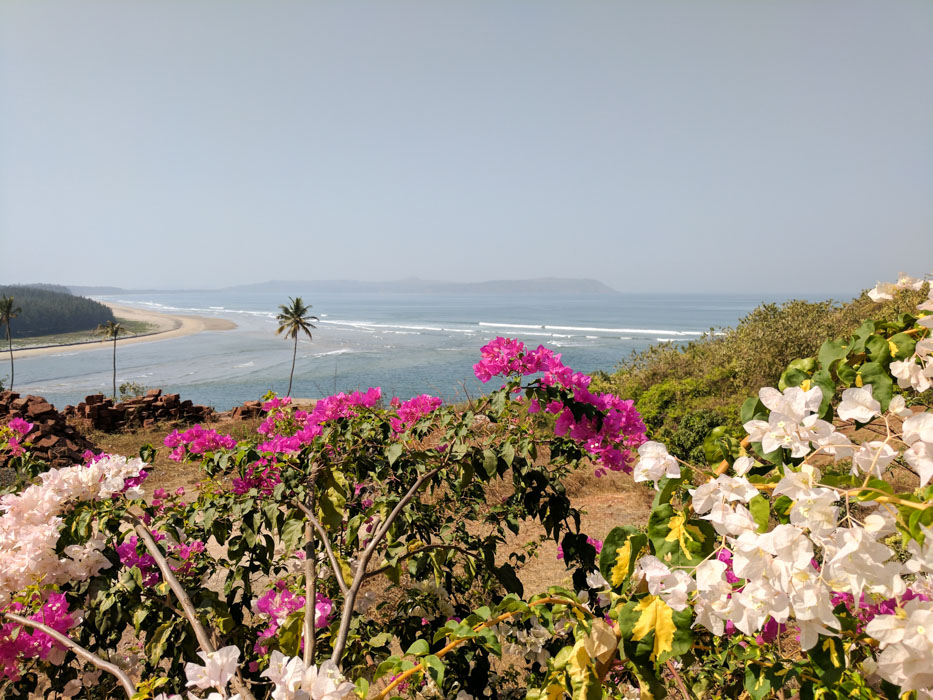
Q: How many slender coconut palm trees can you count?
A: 3